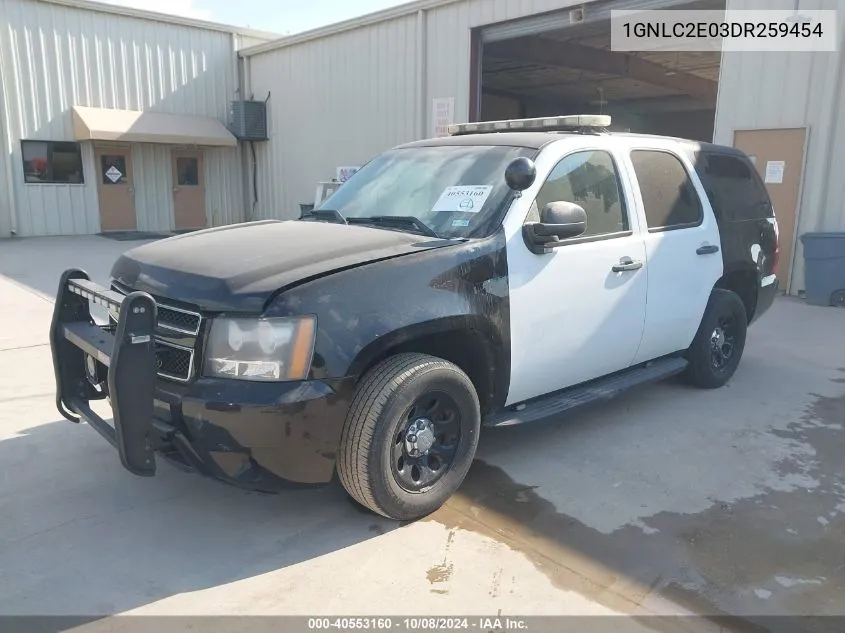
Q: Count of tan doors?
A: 3